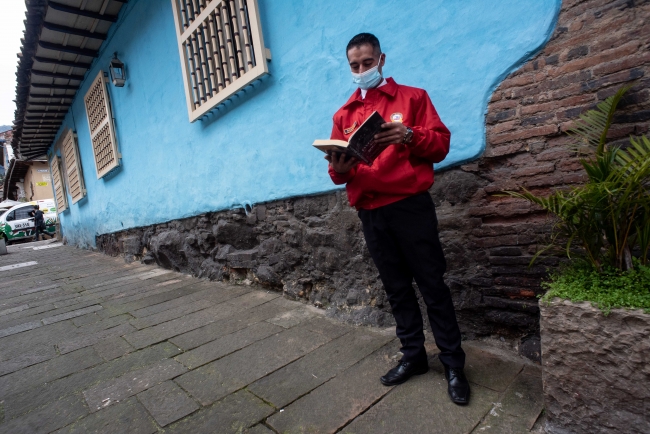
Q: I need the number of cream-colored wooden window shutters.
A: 4